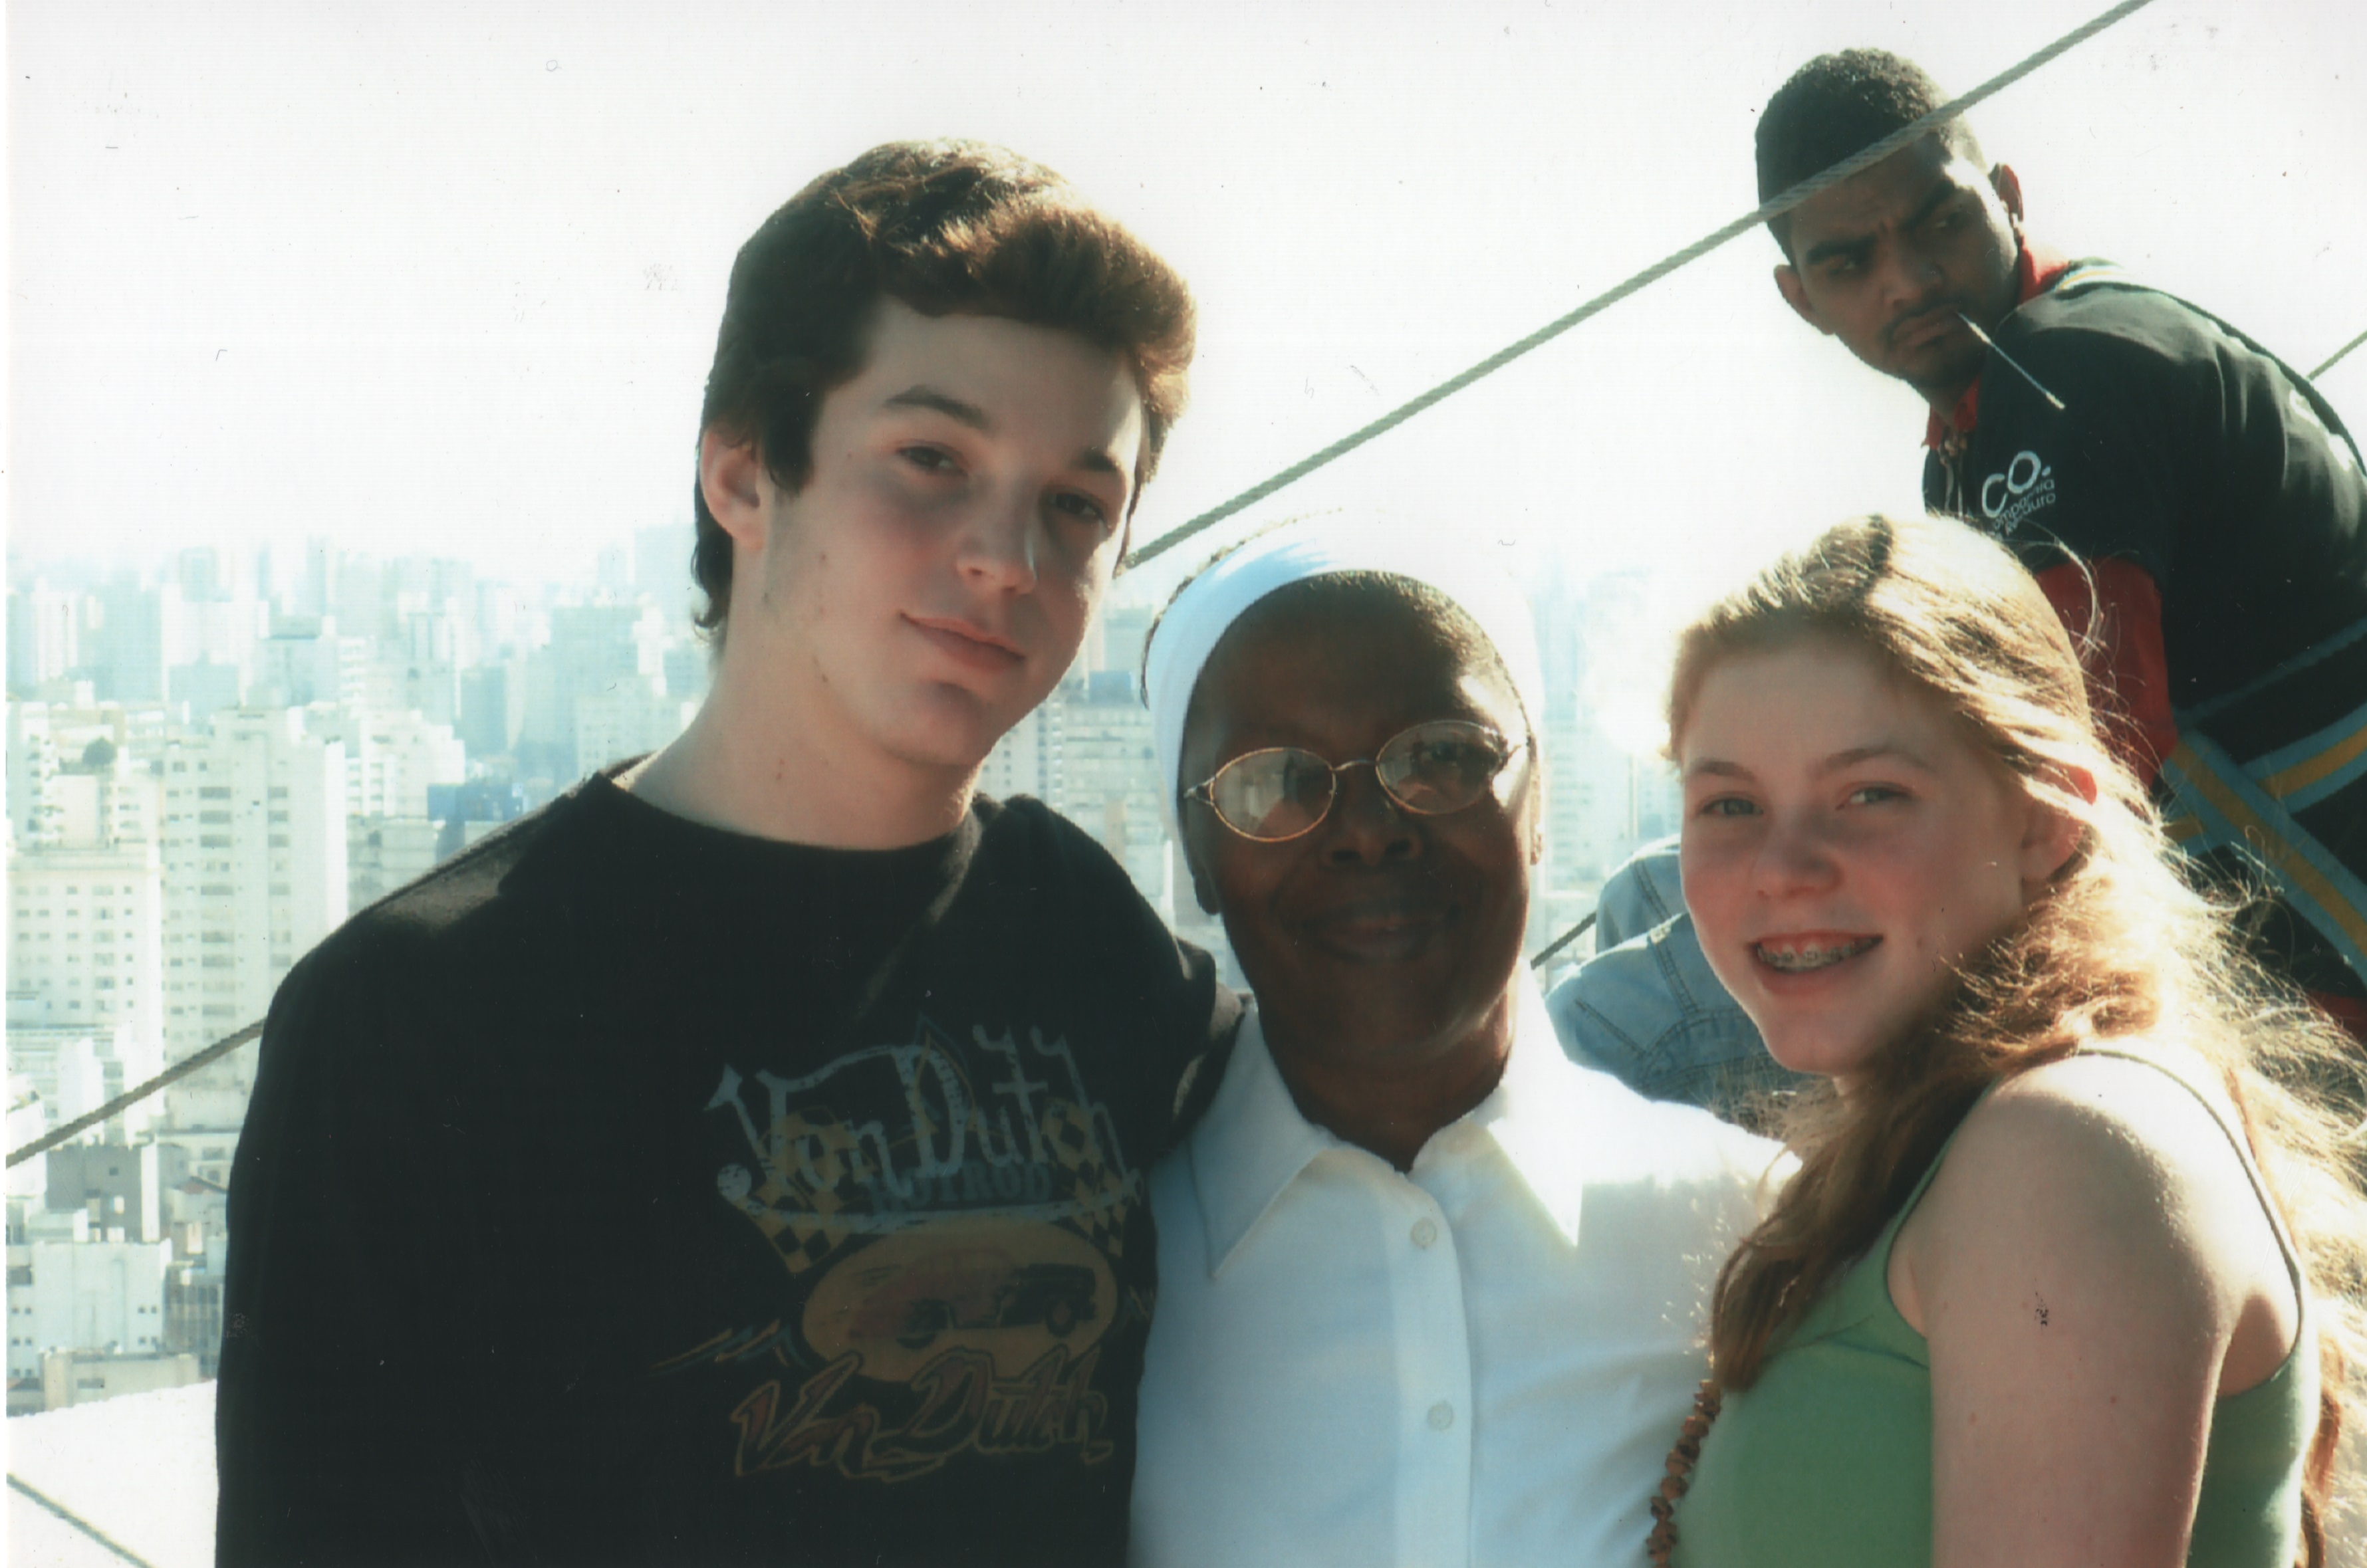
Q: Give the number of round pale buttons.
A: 2